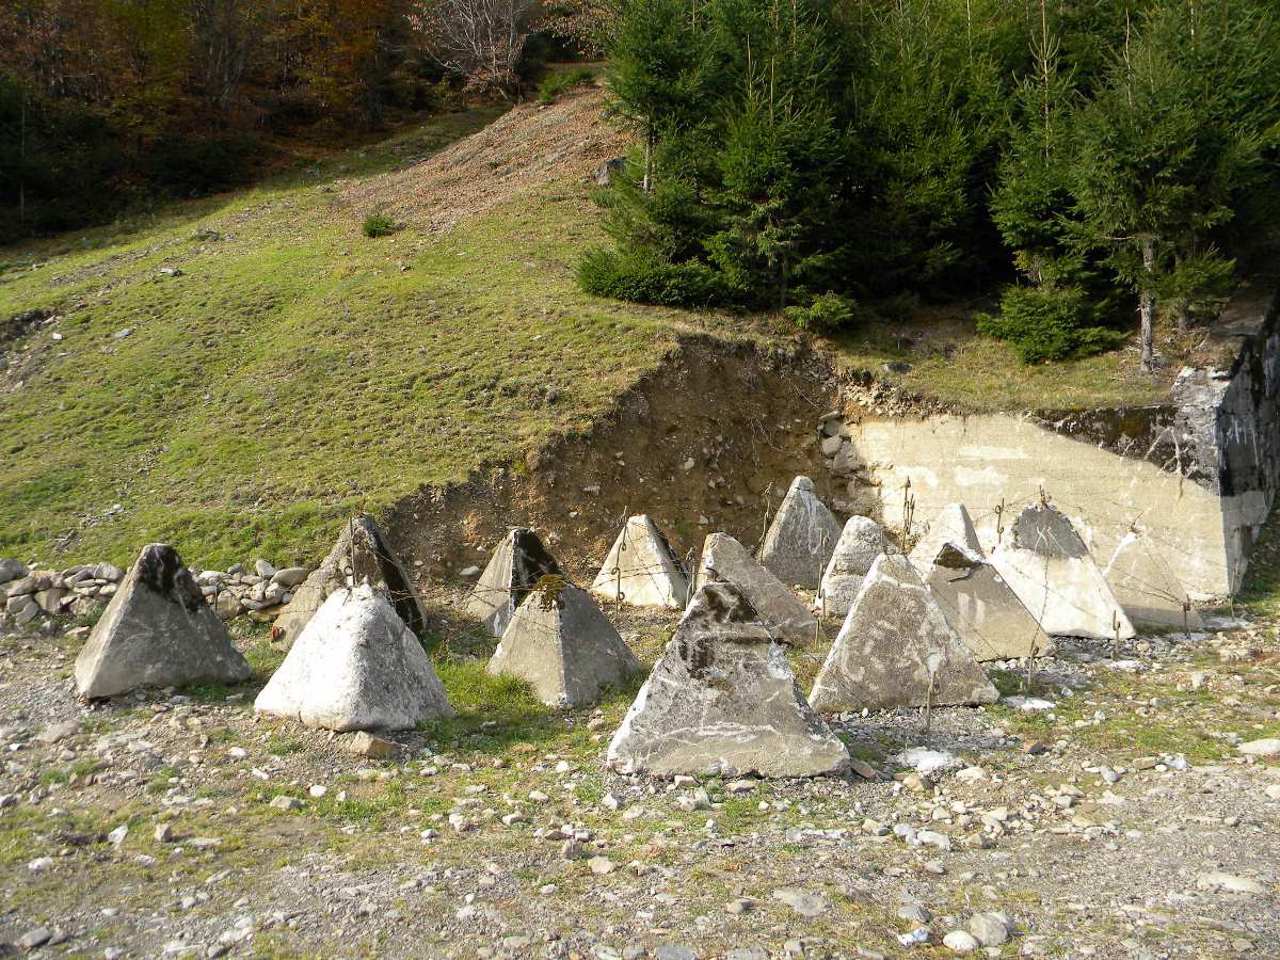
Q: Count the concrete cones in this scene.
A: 15